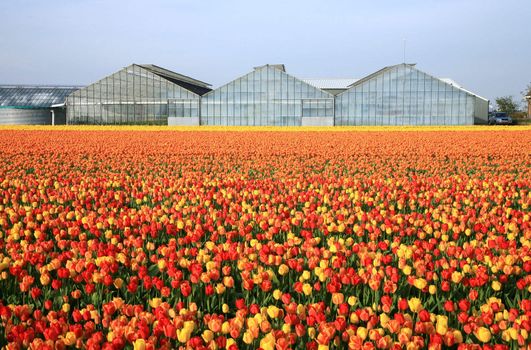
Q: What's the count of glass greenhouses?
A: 3